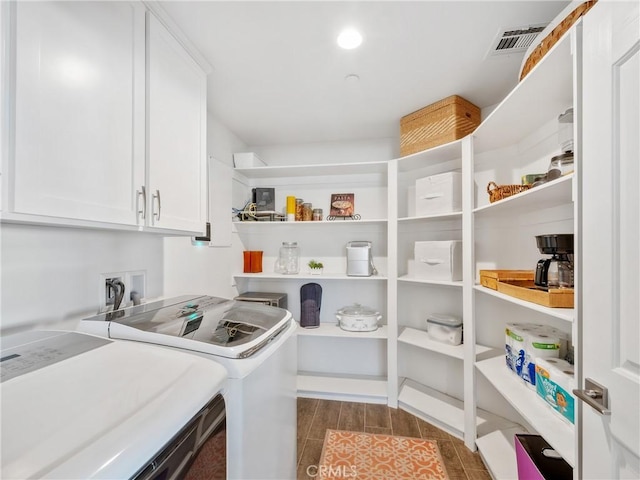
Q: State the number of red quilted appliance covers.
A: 0